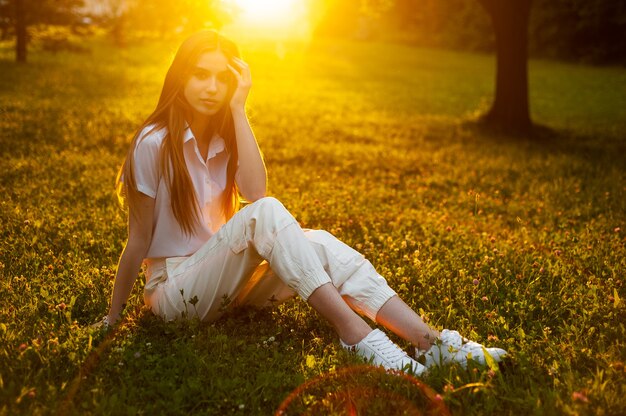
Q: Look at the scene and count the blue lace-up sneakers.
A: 0